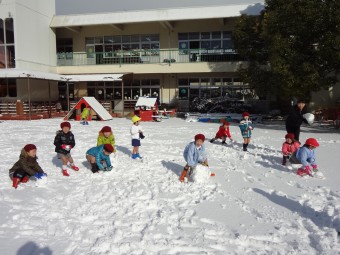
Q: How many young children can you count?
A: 11